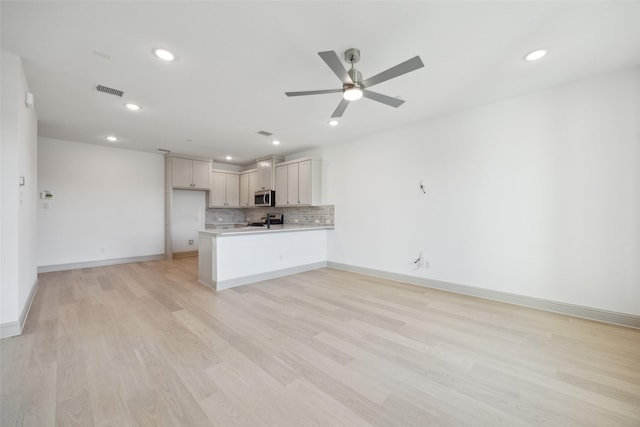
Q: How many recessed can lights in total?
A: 7